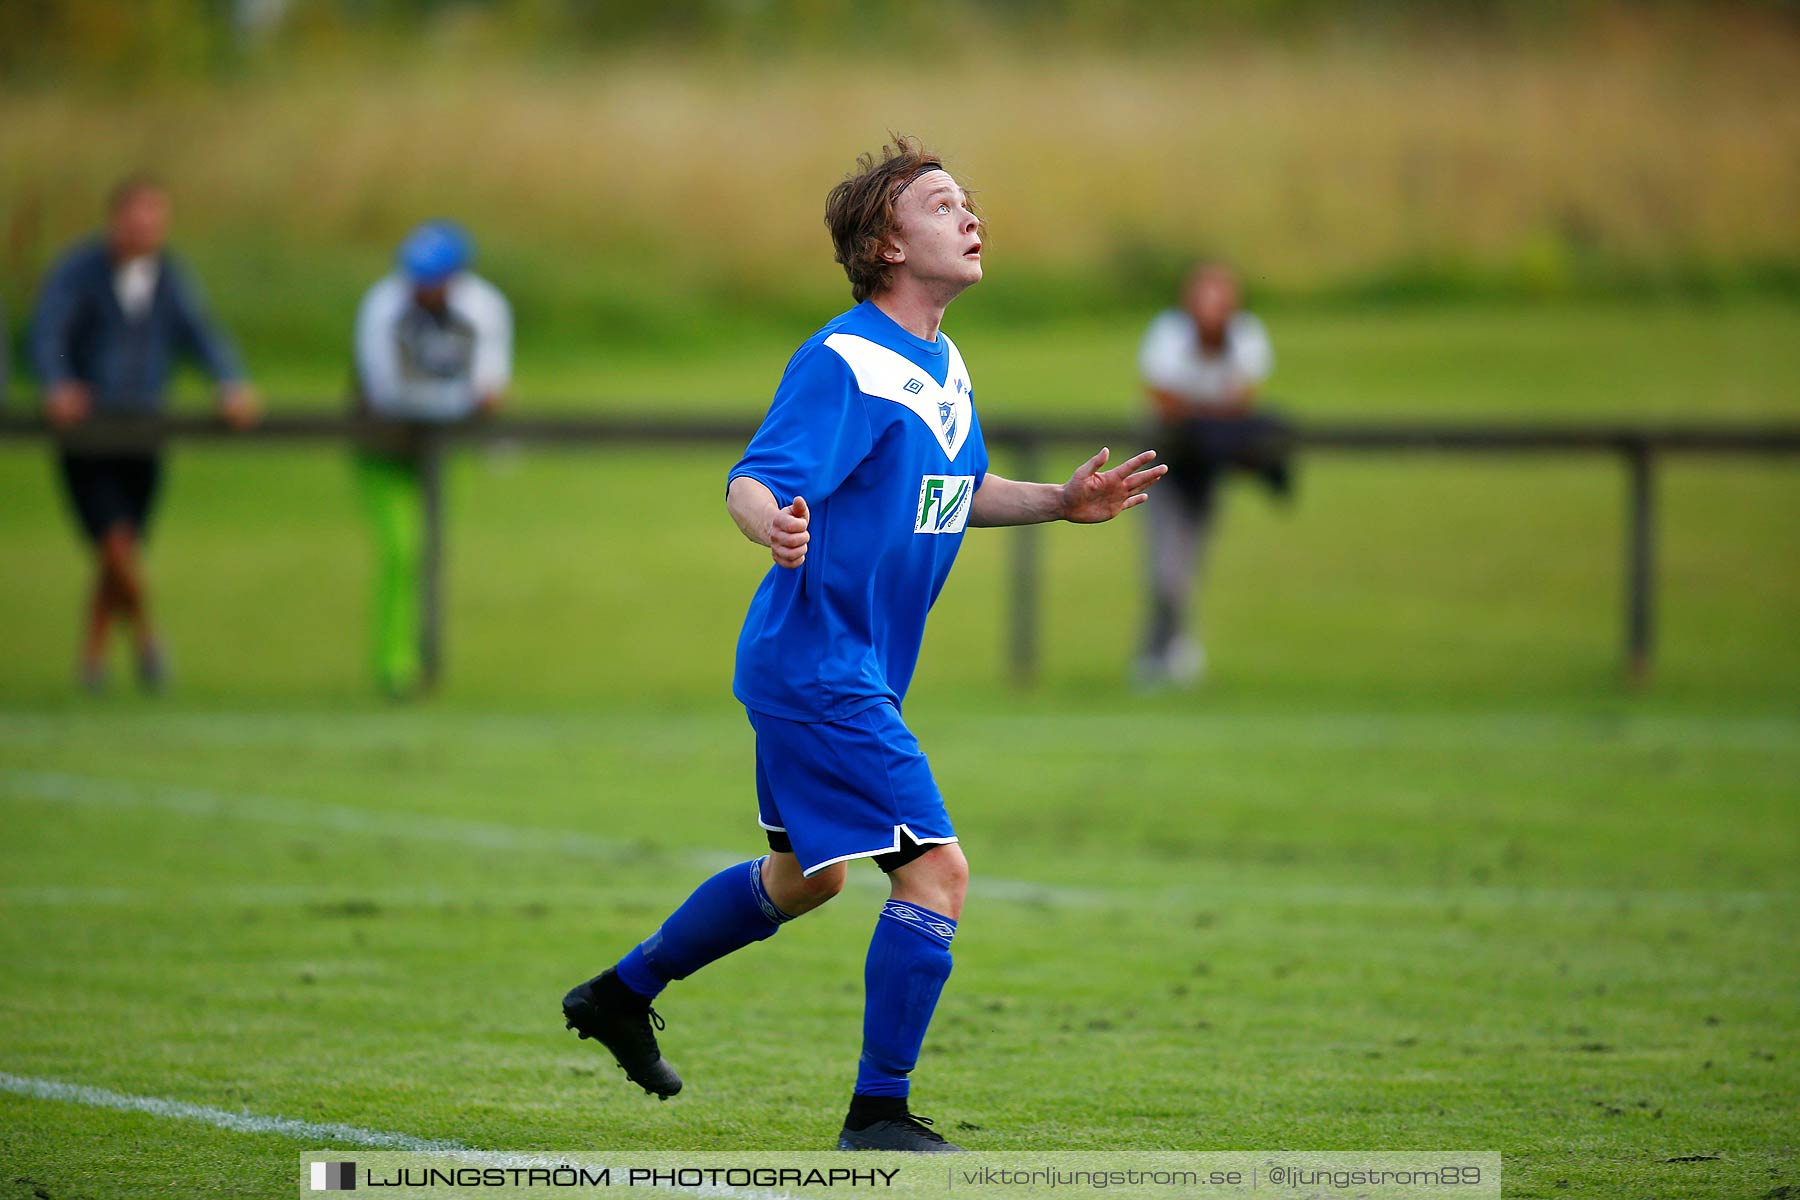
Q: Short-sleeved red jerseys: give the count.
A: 0